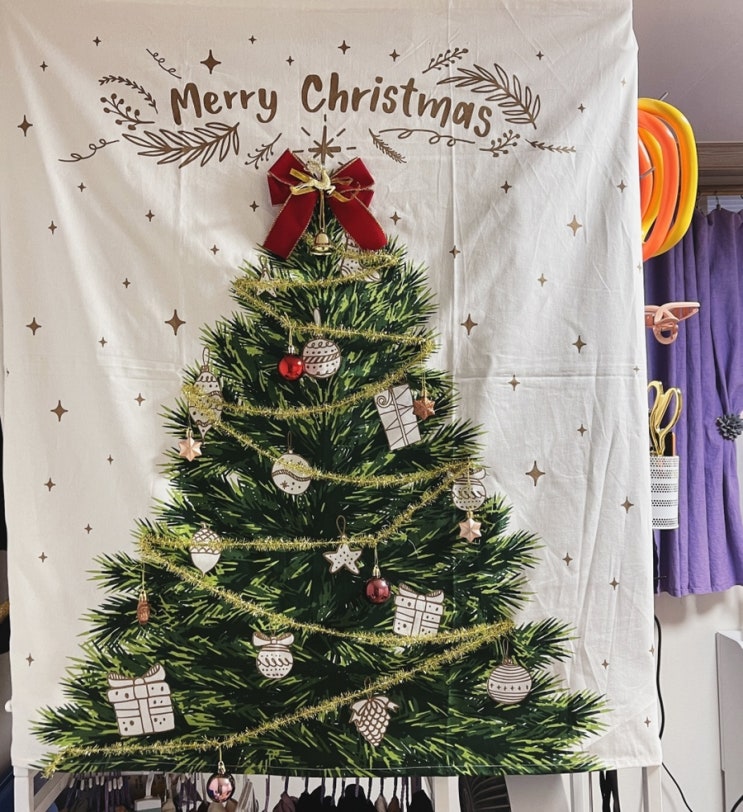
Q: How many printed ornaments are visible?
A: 14